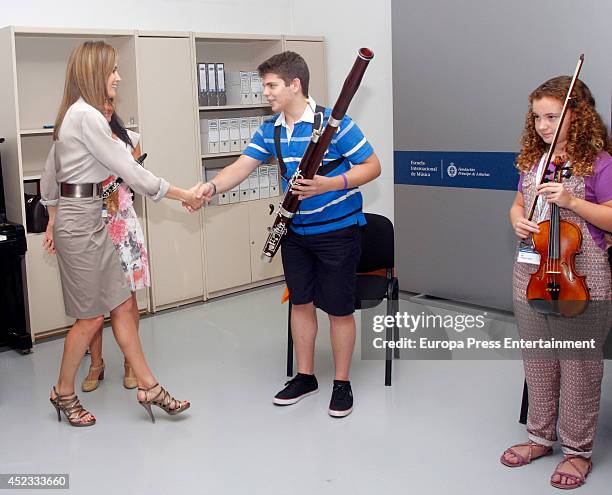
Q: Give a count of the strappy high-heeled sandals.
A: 2